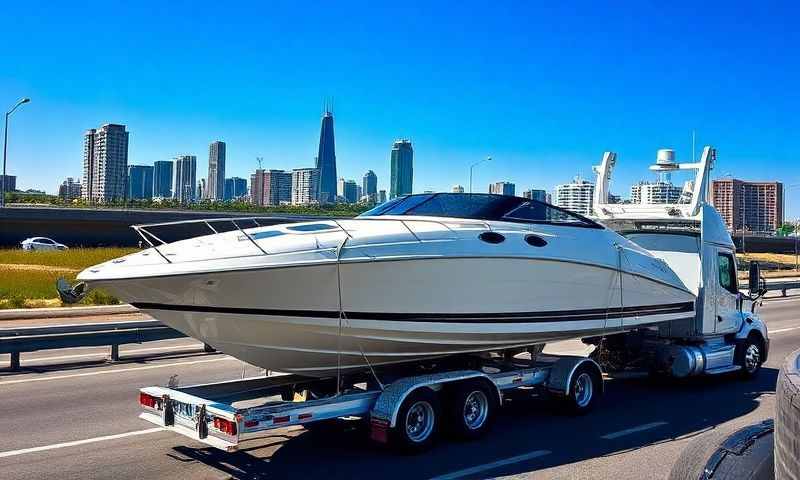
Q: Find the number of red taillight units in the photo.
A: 2